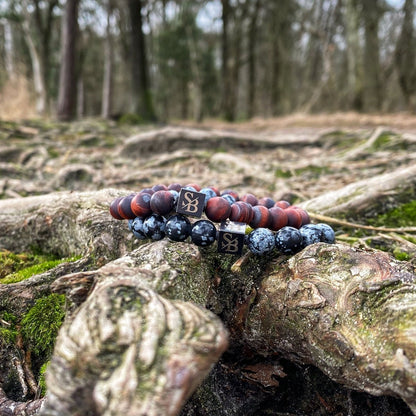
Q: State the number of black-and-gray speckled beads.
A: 13